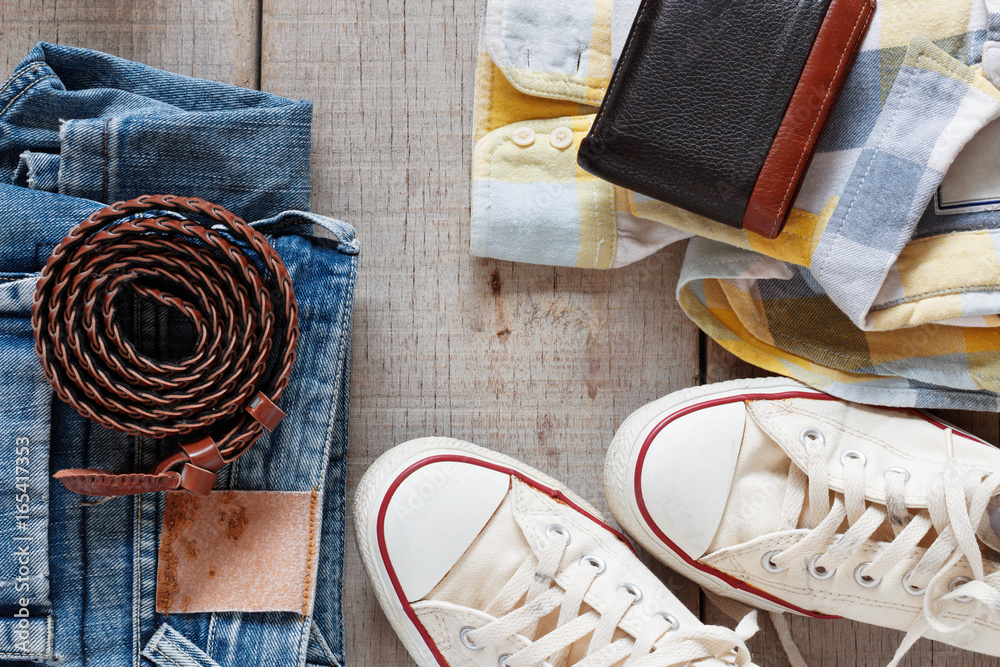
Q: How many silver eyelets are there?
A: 14